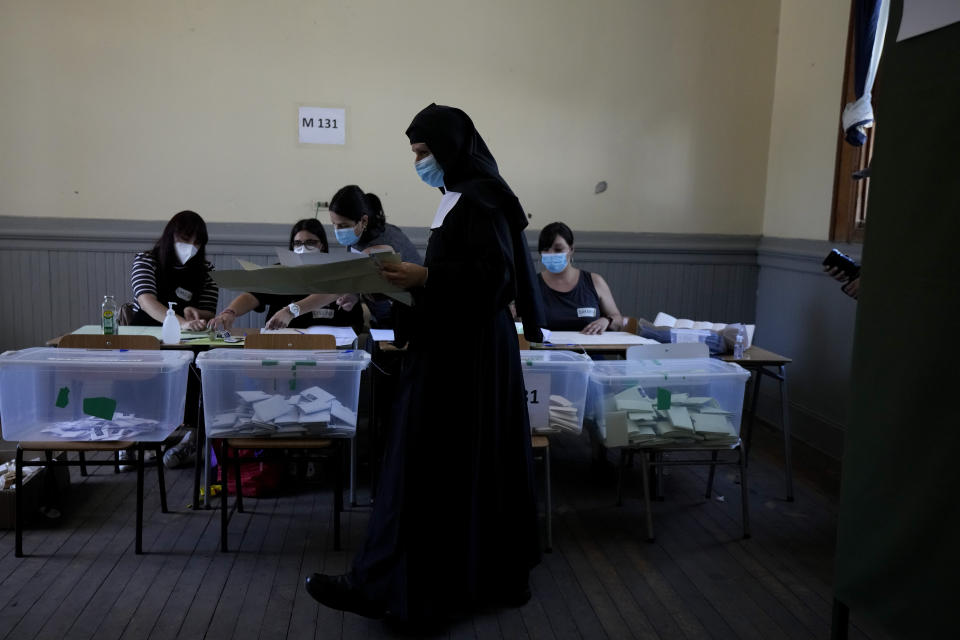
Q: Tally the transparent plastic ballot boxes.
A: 4